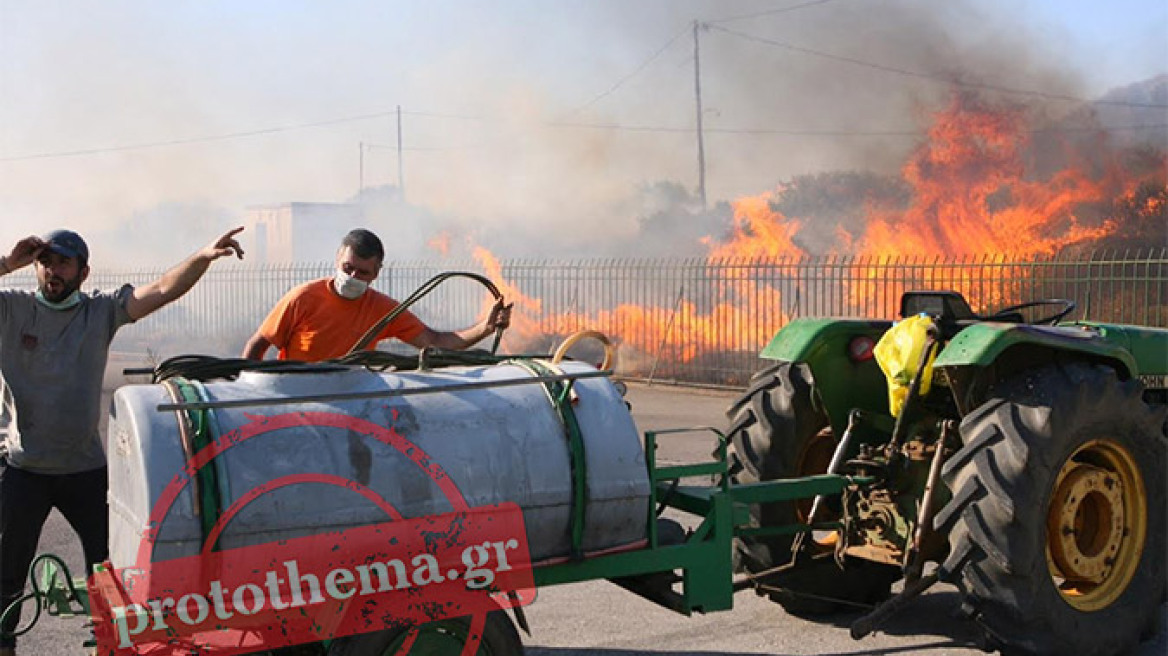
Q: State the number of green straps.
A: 2